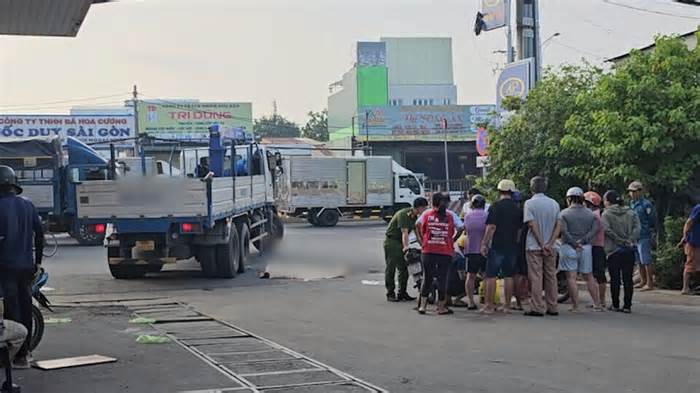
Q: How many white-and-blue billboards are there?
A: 1